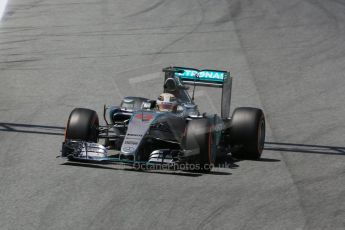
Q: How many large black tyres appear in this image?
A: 3